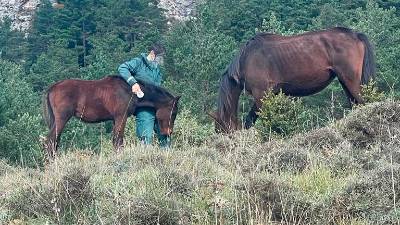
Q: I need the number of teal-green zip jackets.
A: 1